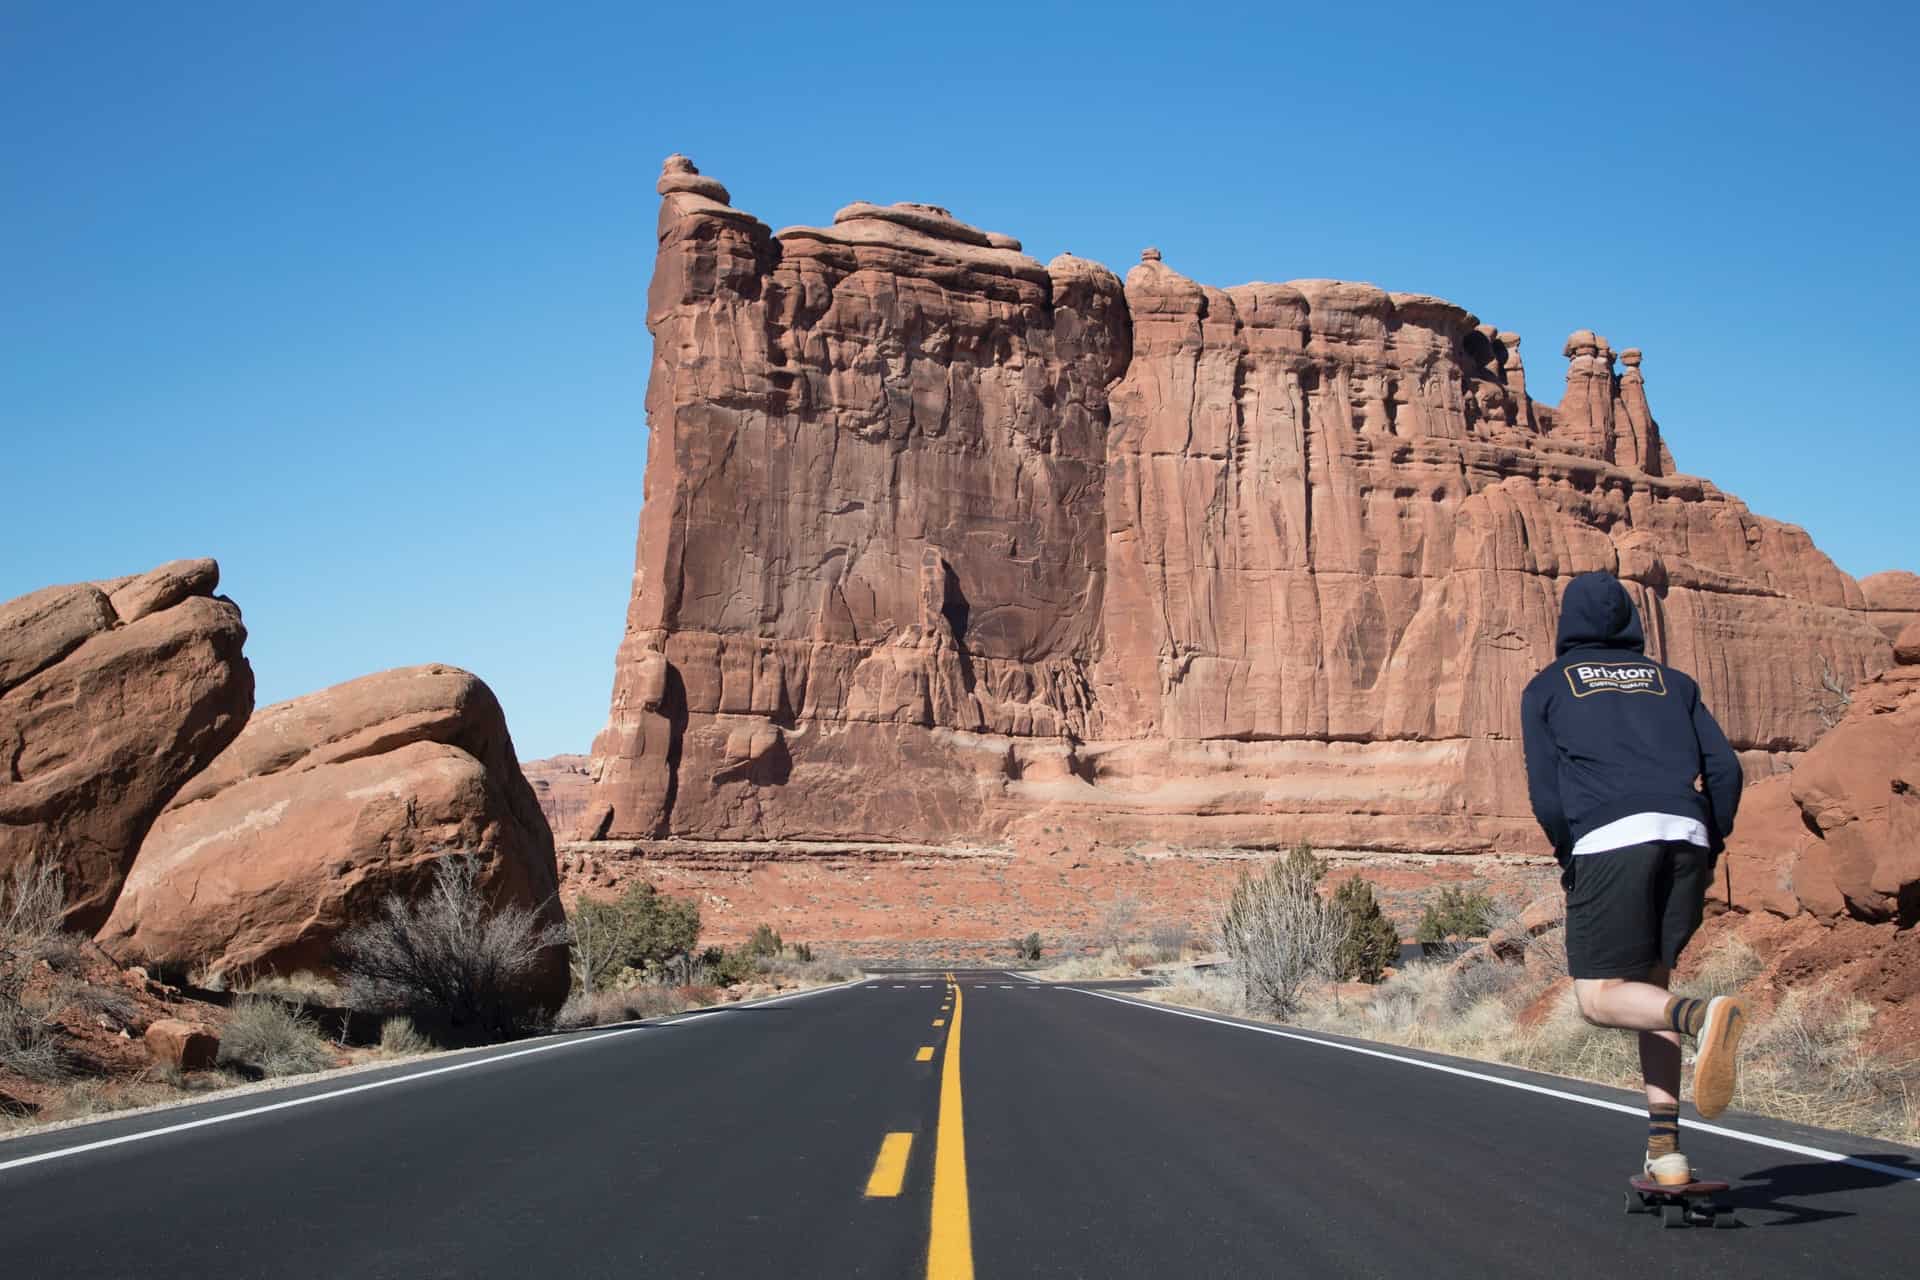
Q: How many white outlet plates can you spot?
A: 0